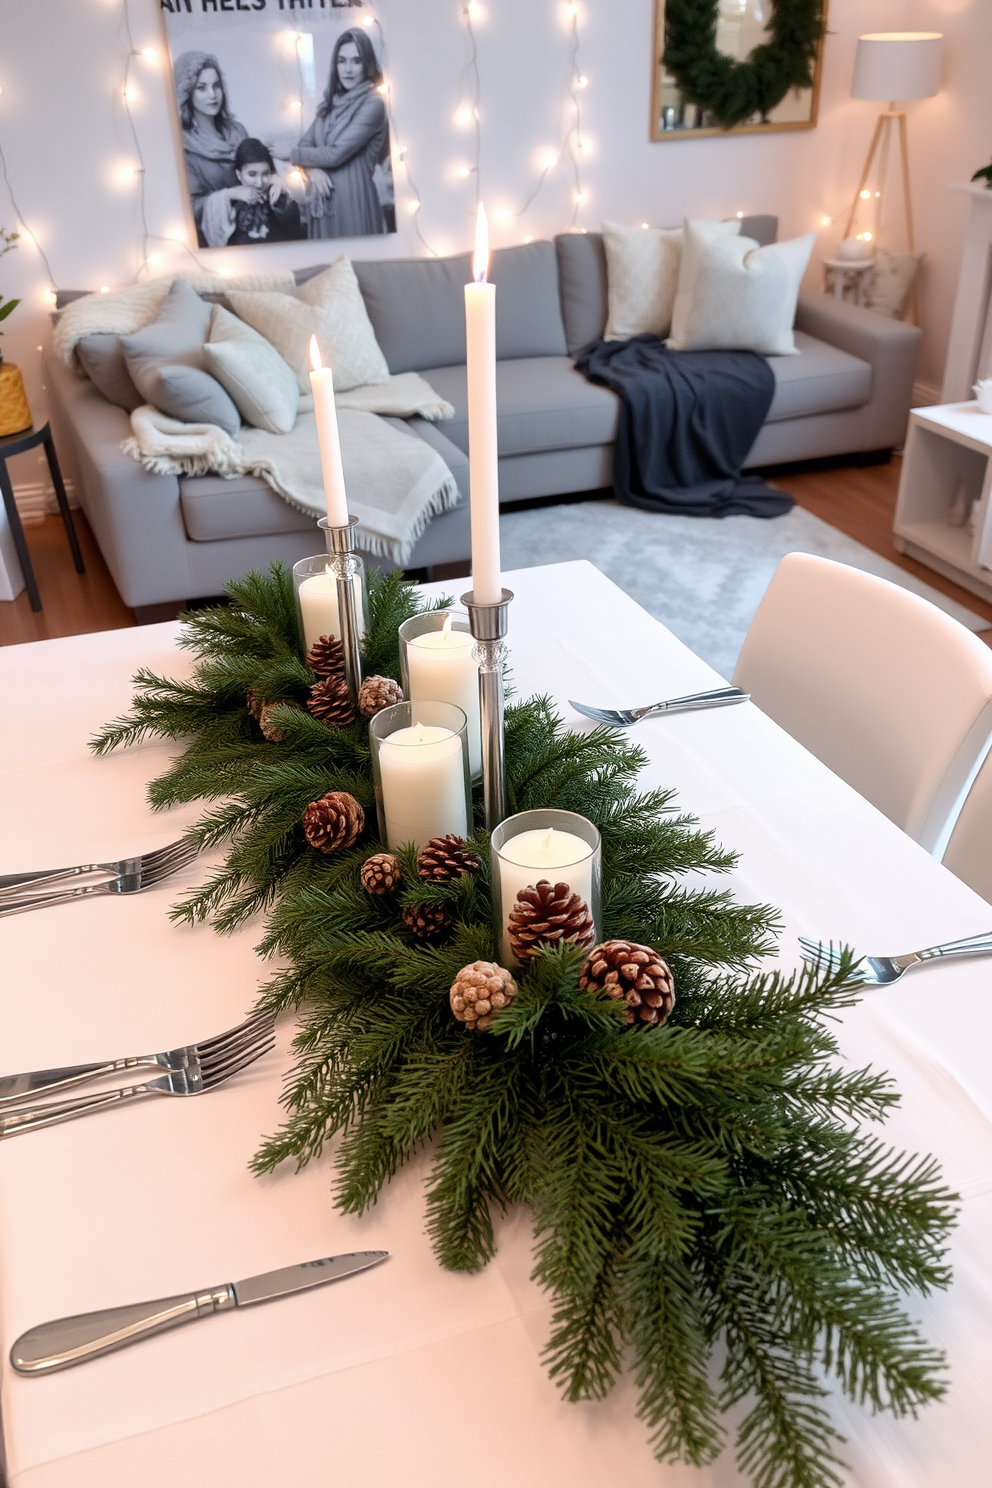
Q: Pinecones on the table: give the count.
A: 12